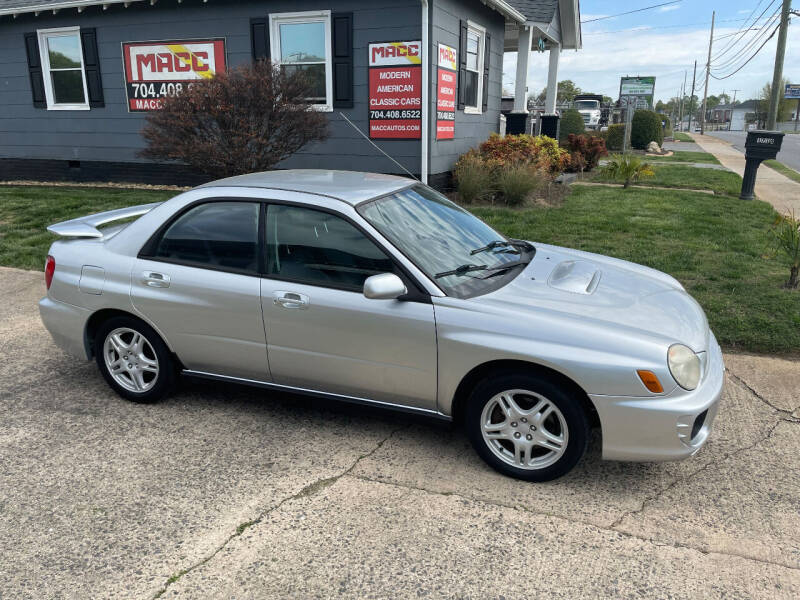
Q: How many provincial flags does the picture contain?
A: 0